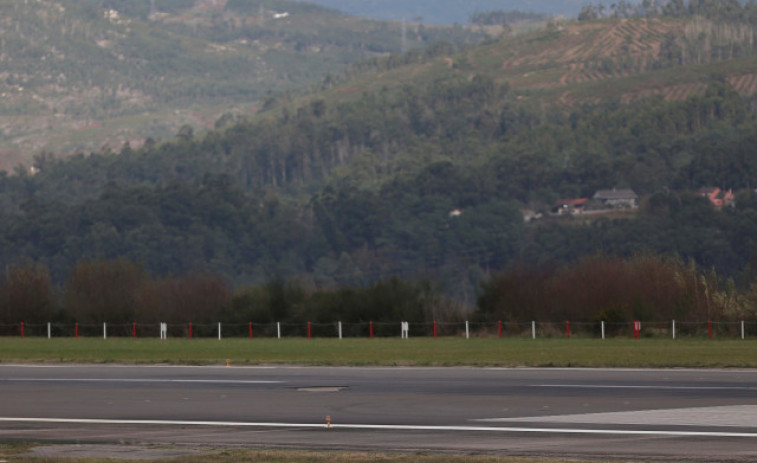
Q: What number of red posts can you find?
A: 12